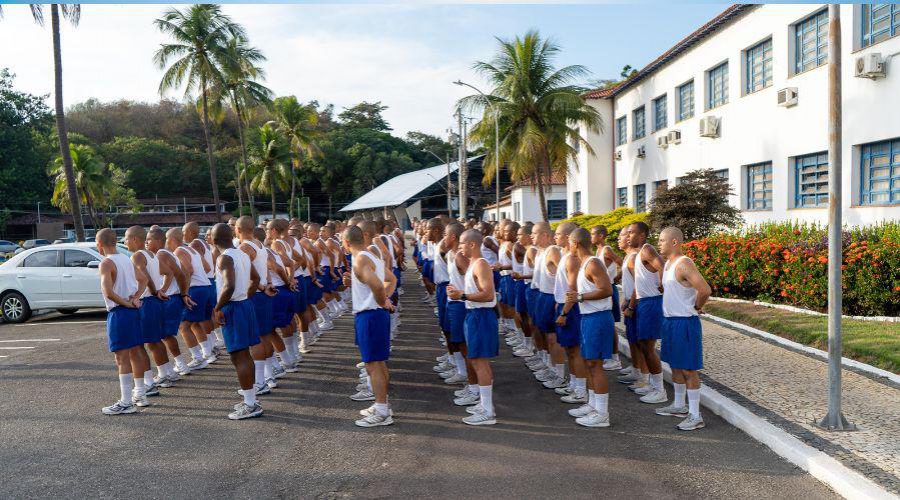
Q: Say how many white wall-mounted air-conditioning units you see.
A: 7